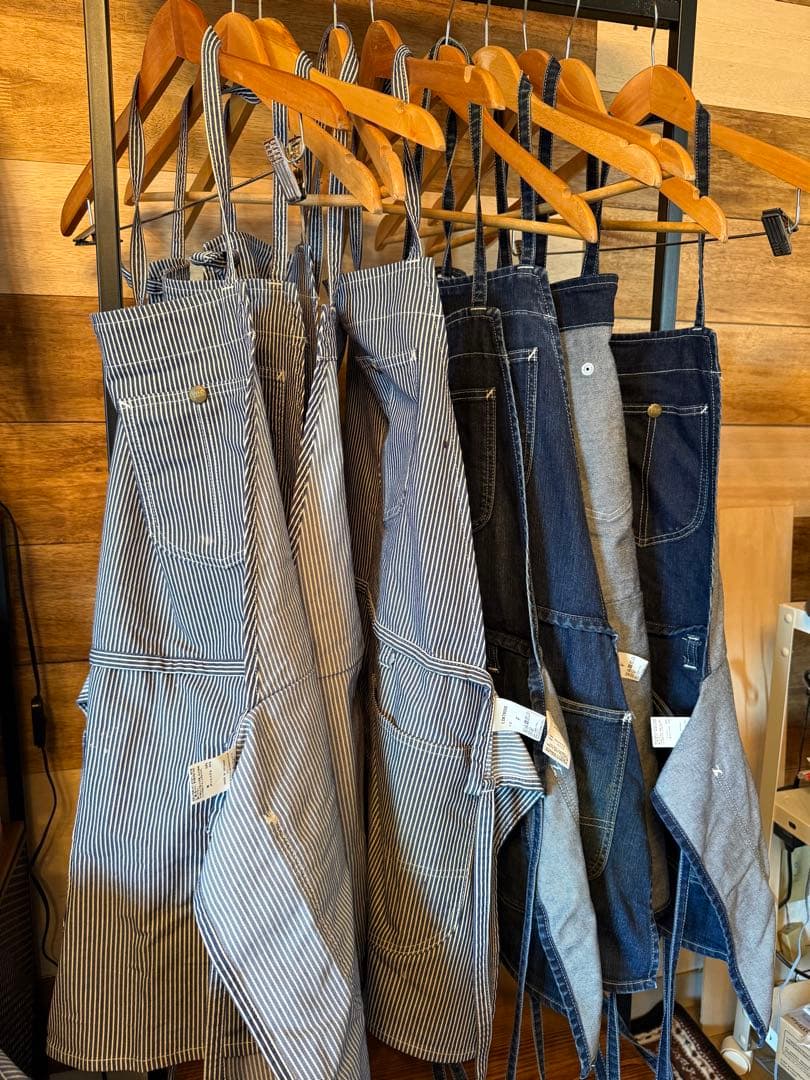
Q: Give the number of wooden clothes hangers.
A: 10